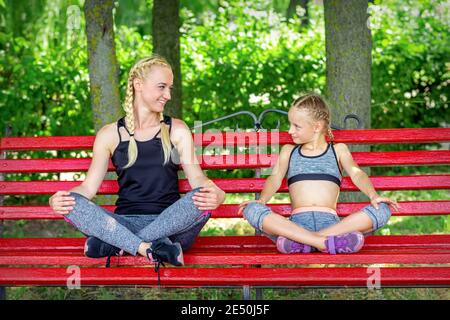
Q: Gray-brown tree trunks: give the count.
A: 3